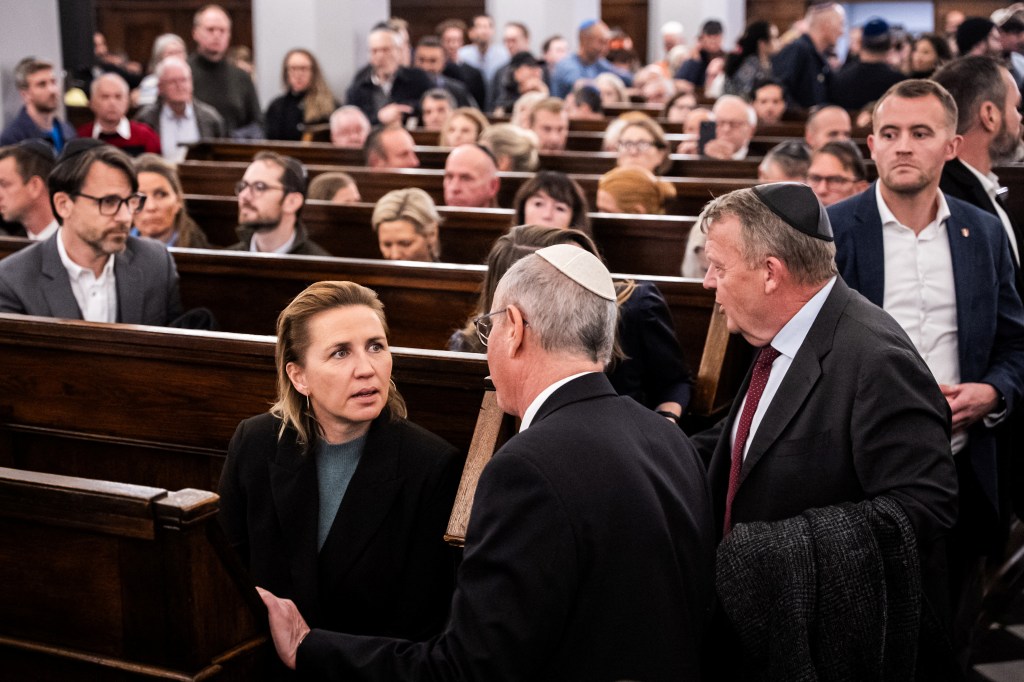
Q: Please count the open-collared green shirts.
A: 0